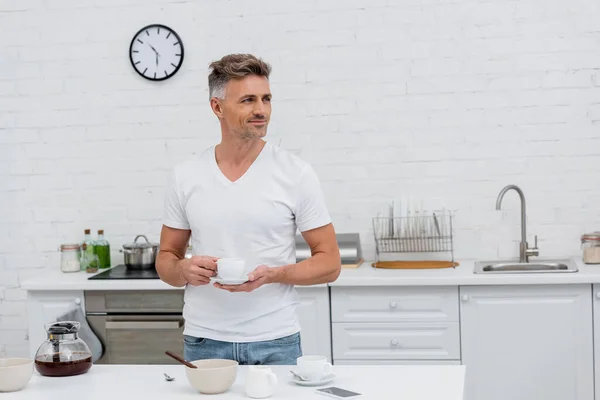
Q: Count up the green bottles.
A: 2